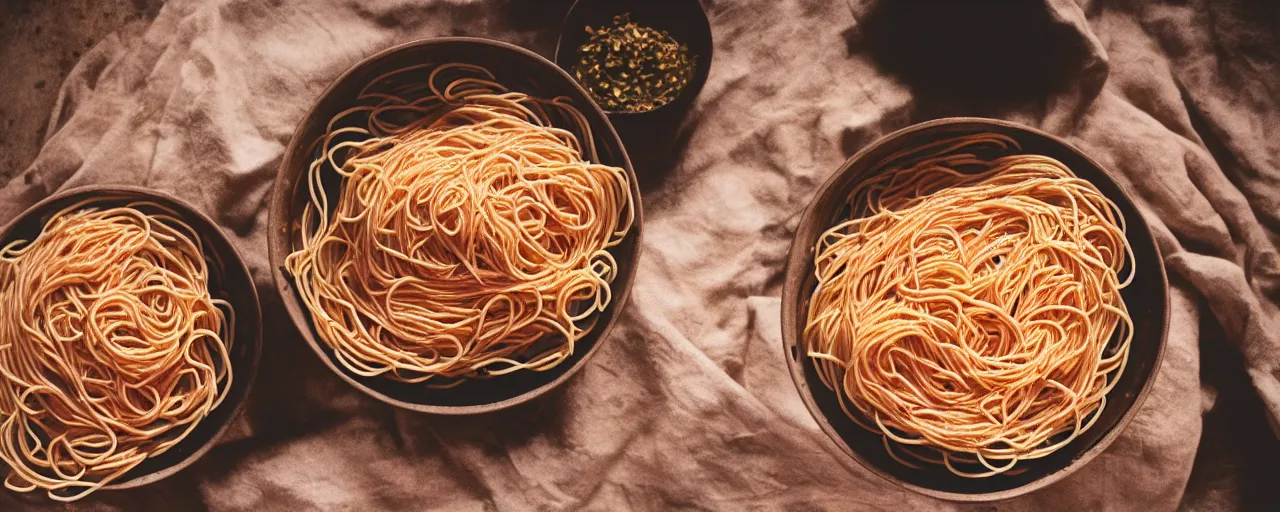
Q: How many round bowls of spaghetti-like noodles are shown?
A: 3